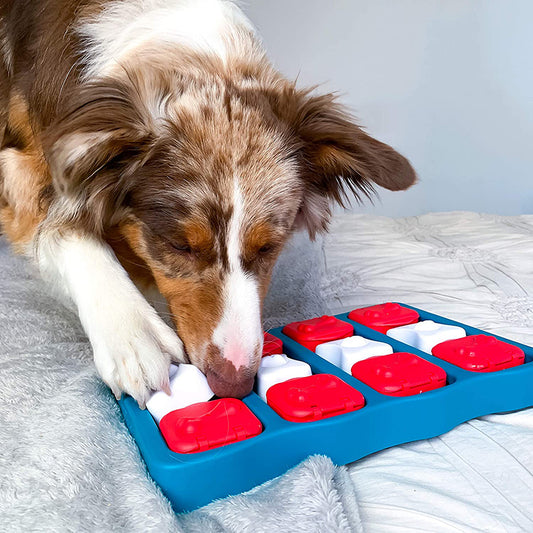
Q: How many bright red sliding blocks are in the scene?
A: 7